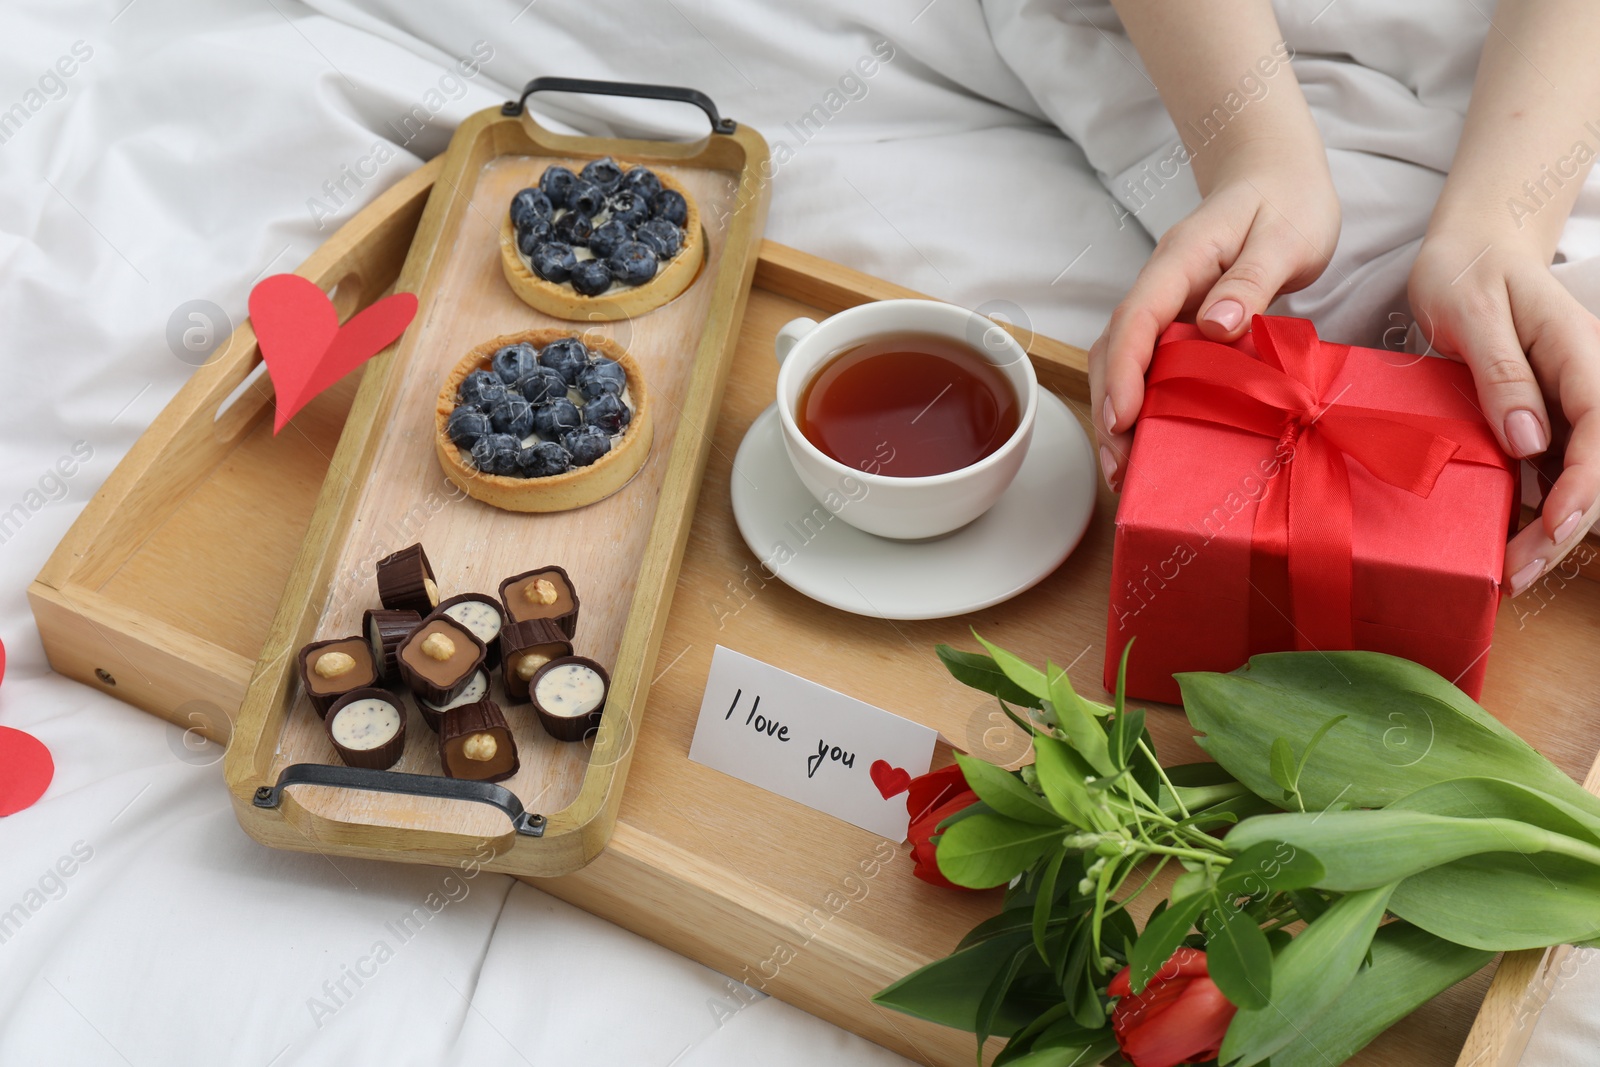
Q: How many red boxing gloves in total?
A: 0